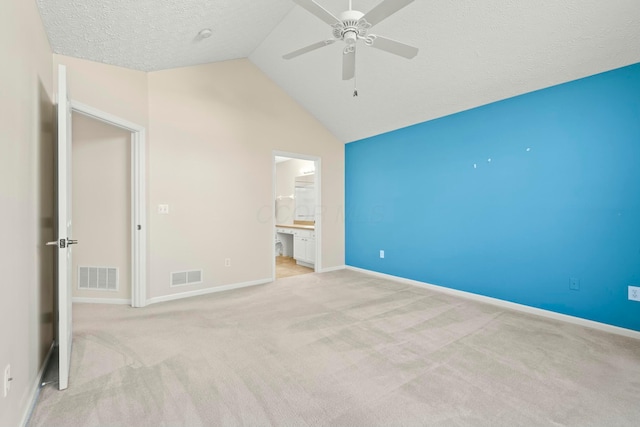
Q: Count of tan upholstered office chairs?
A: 0